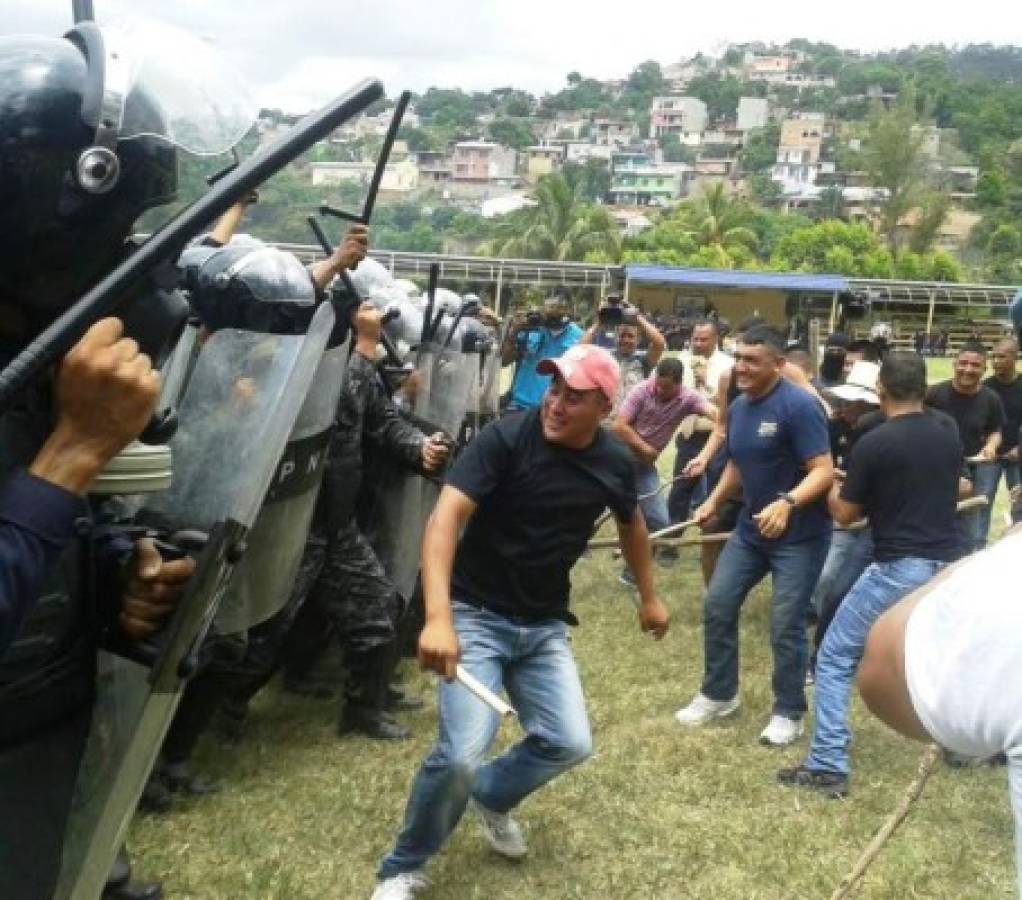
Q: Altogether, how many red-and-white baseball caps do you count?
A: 1